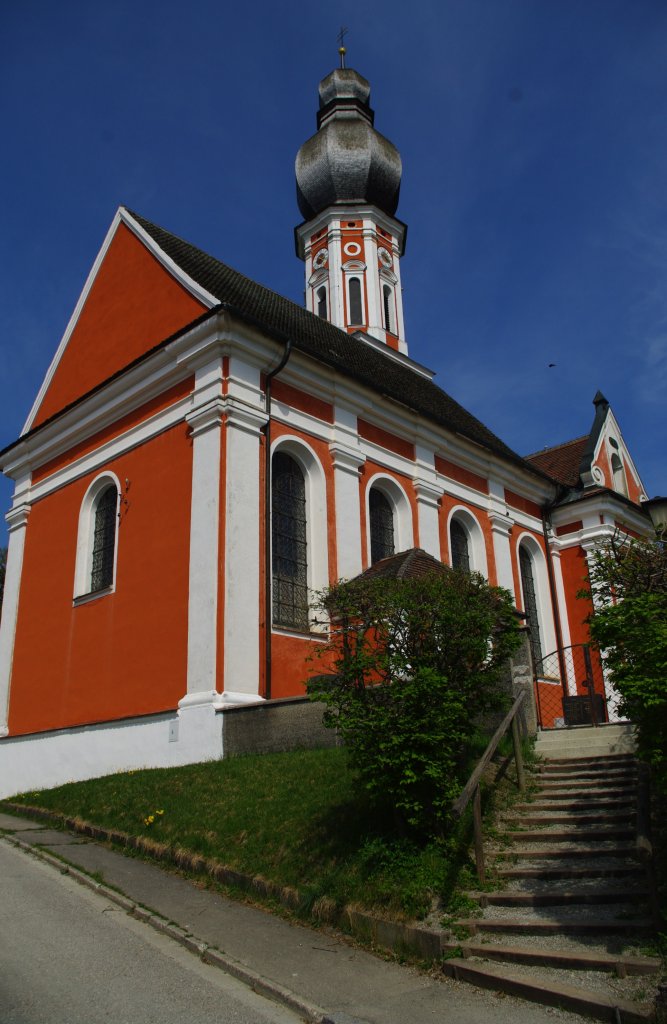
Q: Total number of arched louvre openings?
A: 3